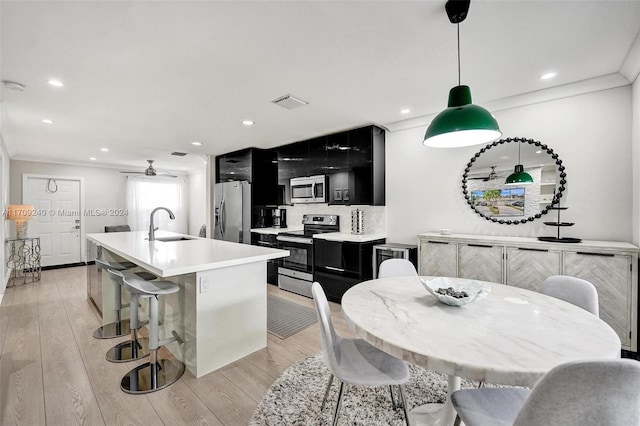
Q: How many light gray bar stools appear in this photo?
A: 3